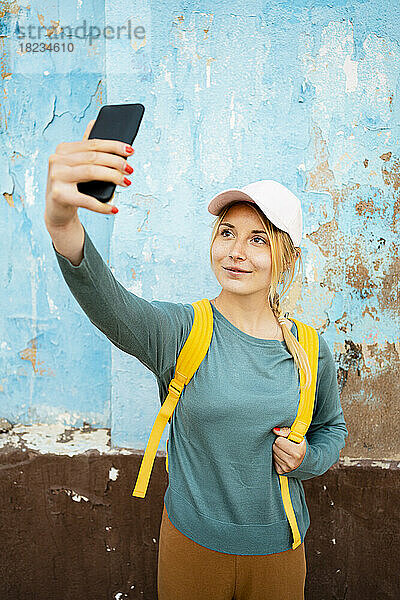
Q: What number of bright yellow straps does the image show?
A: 2